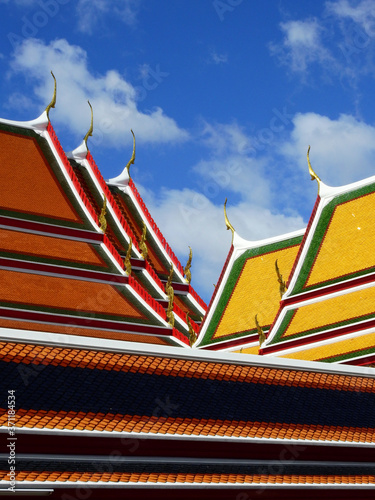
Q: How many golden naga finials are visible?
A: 14